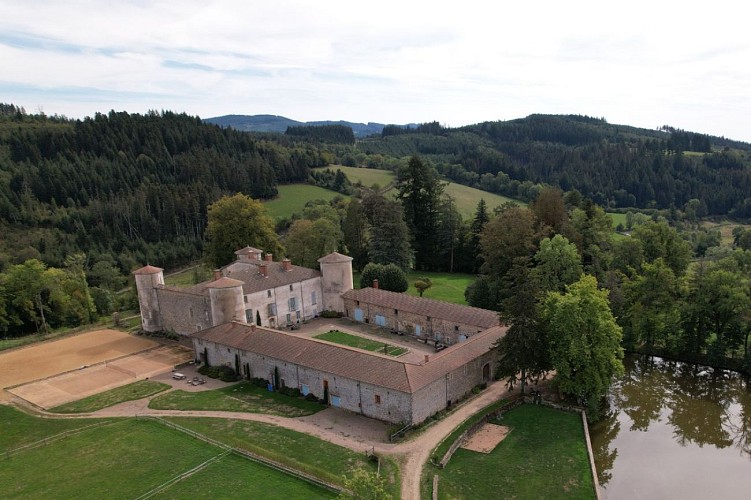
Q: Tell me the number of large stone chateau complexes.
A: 1